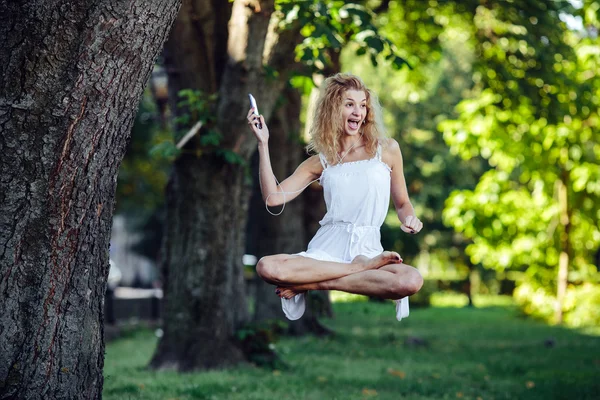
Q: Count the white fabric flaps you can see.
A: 2